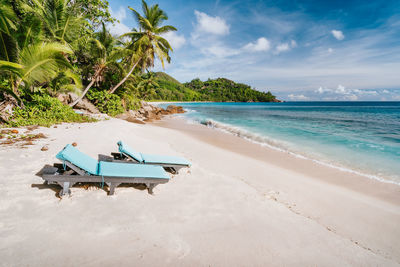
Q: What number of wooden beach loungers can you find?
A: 2